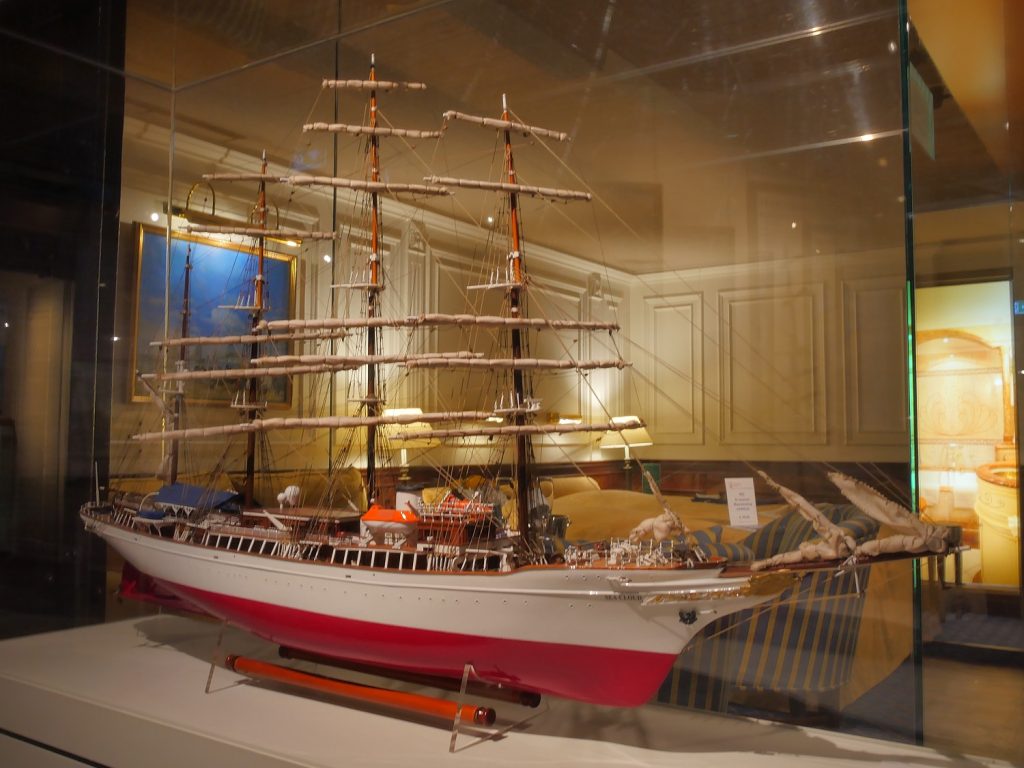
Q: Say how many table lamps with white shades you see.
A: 2